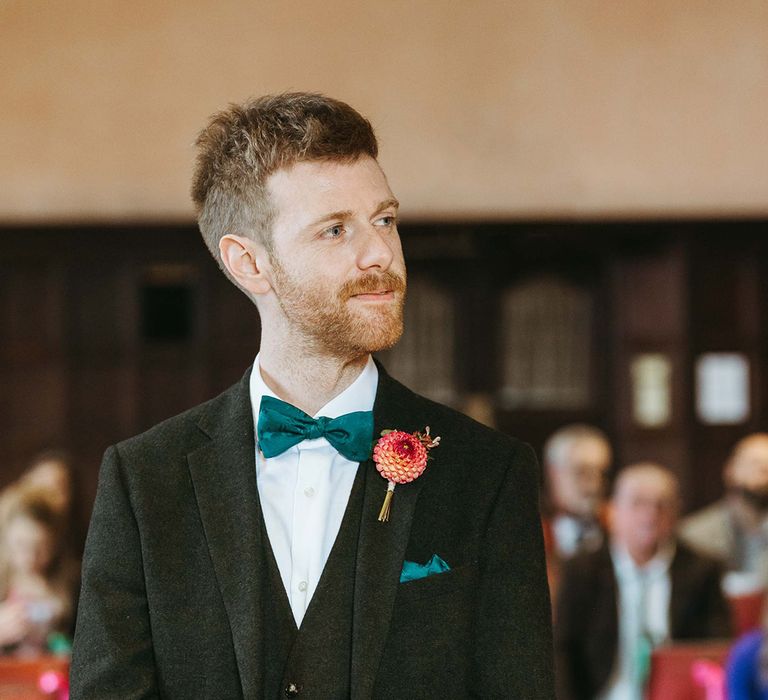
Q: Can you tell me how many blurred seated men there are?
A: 3